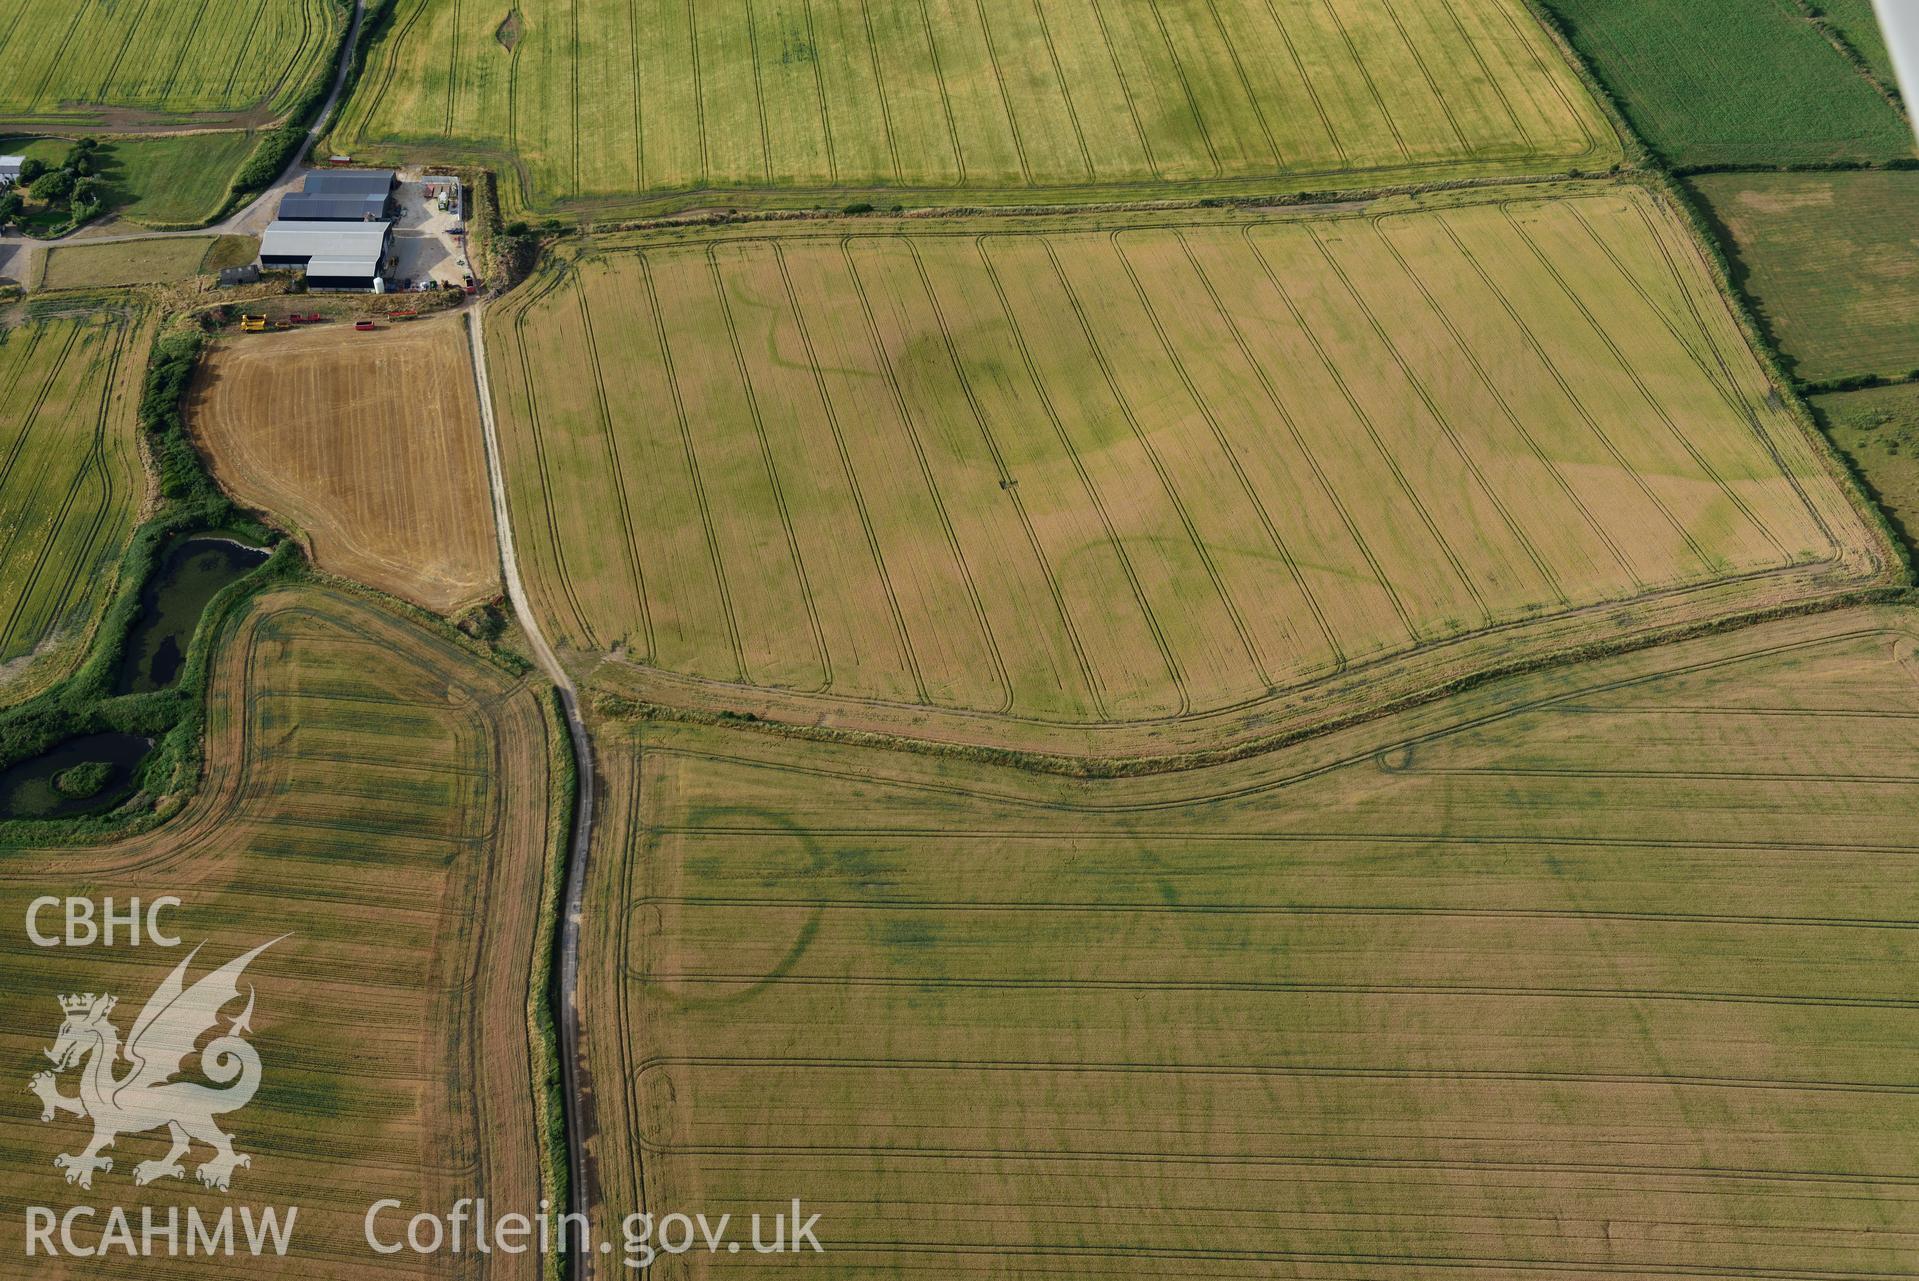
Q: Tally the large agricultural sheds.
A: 4